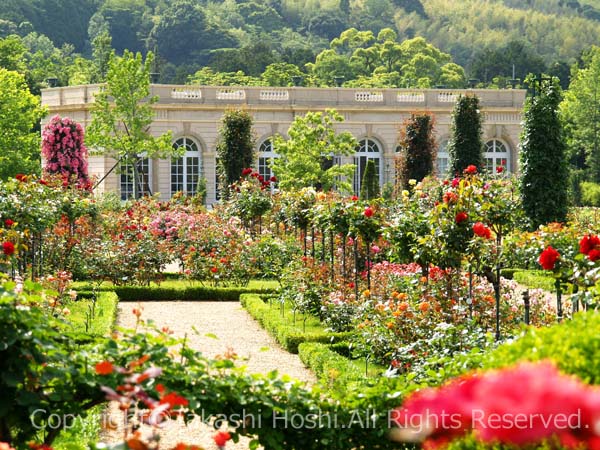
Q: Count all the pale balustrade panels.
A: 6